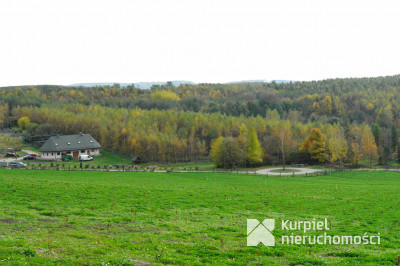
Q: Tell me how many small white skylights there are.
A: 4